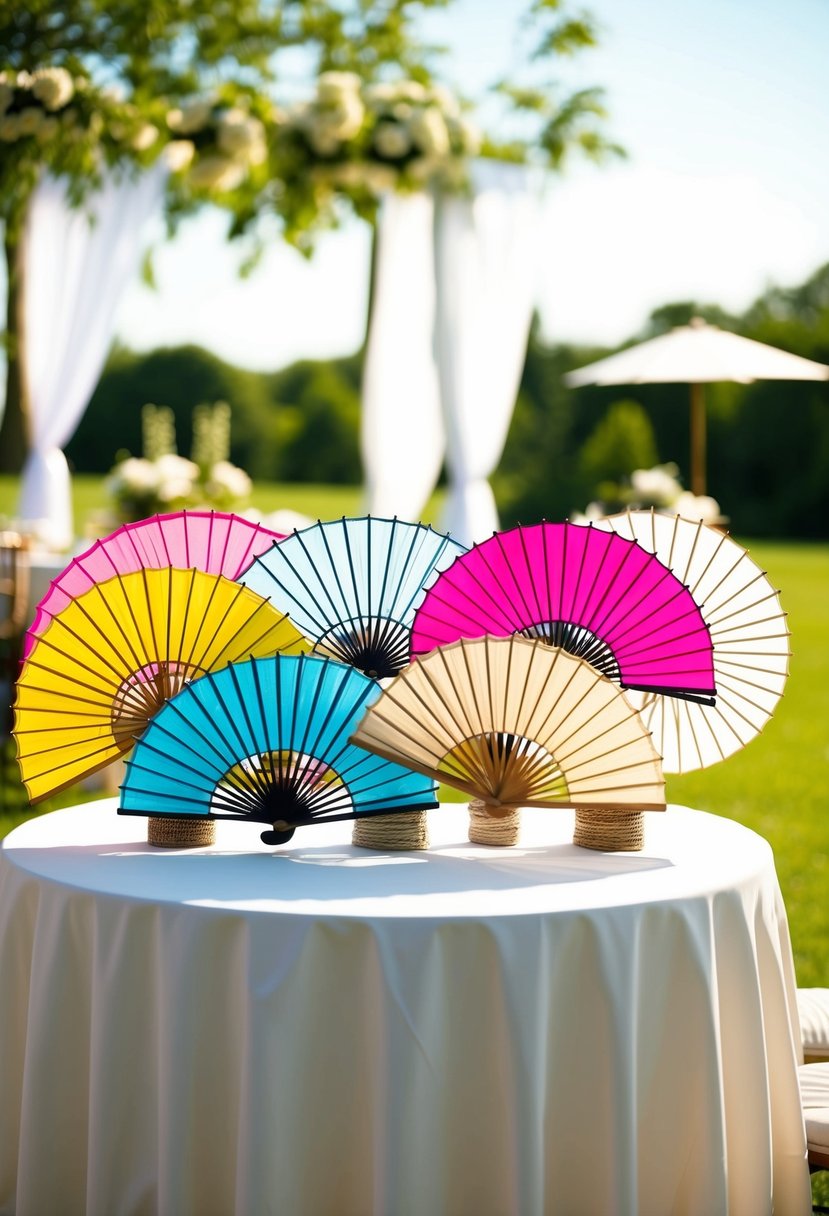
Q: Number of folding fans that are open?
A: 7